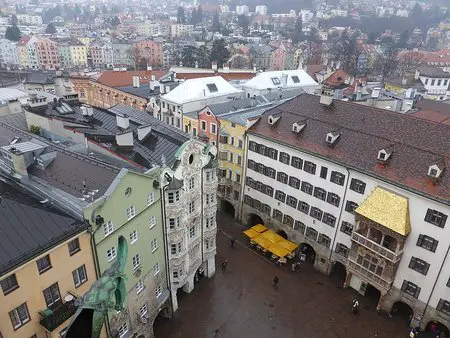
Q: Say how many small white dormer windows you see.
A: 5